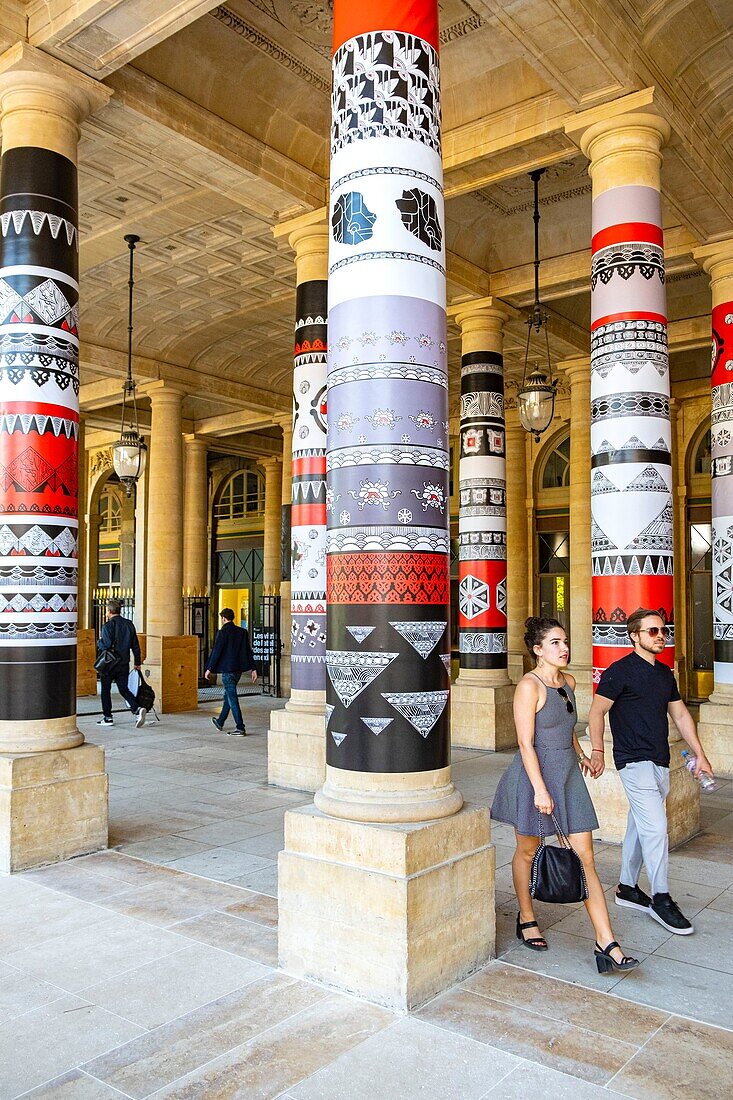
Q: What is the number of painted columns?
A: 6